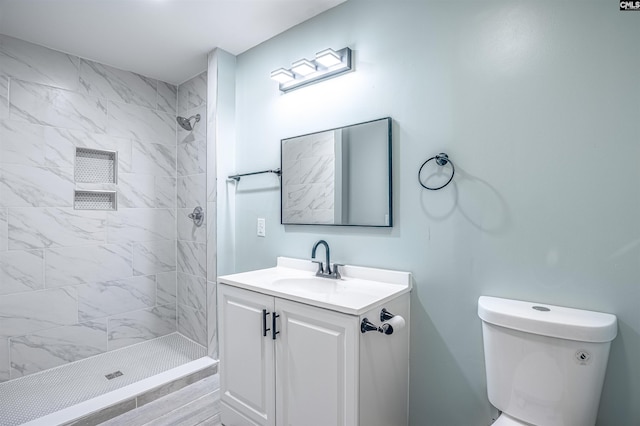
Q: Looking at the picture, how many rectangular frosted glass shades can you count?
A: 3